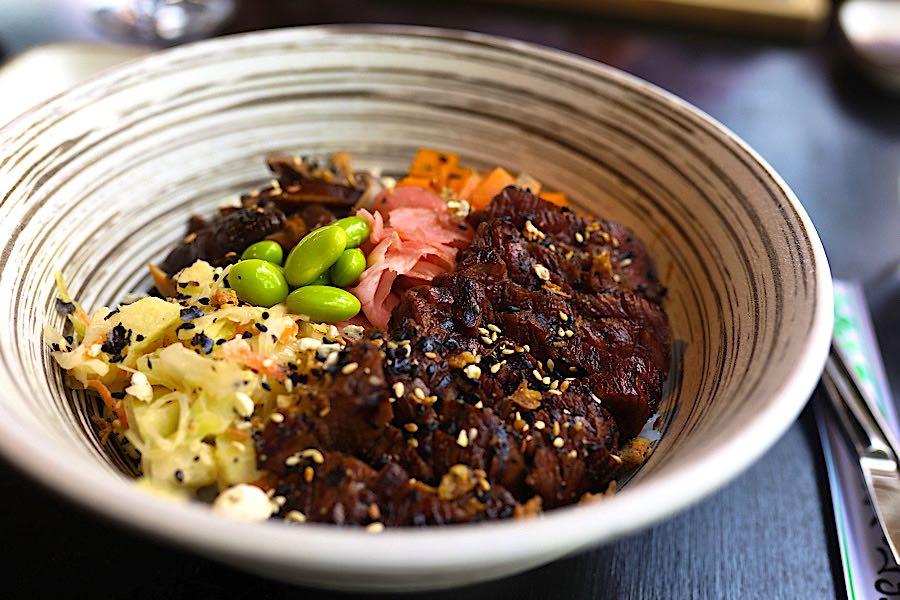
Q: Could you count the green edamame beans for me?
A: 6